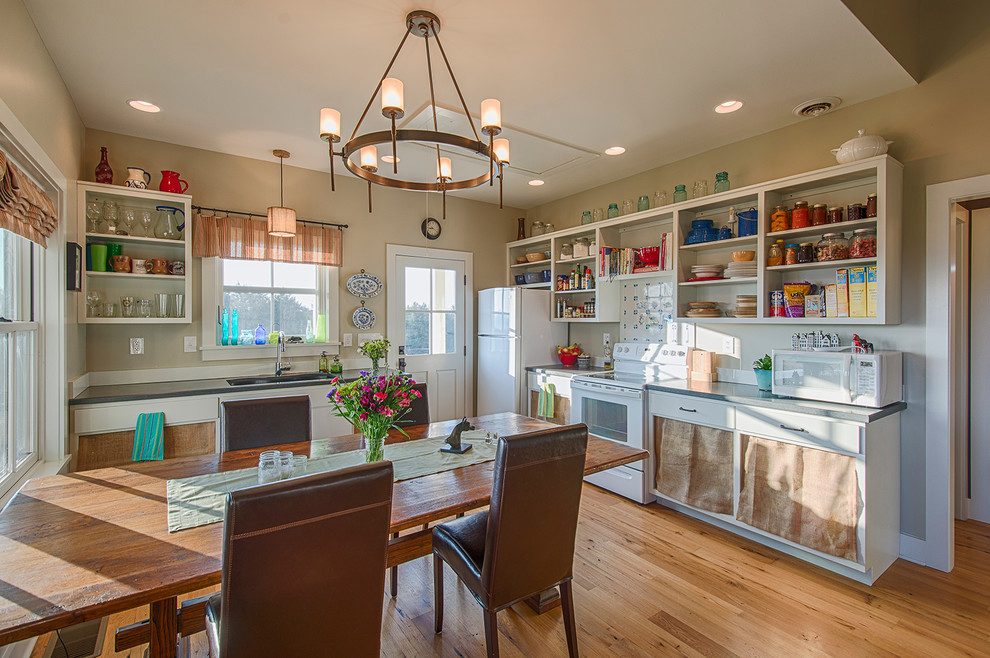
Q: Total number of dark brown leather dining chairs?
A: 4